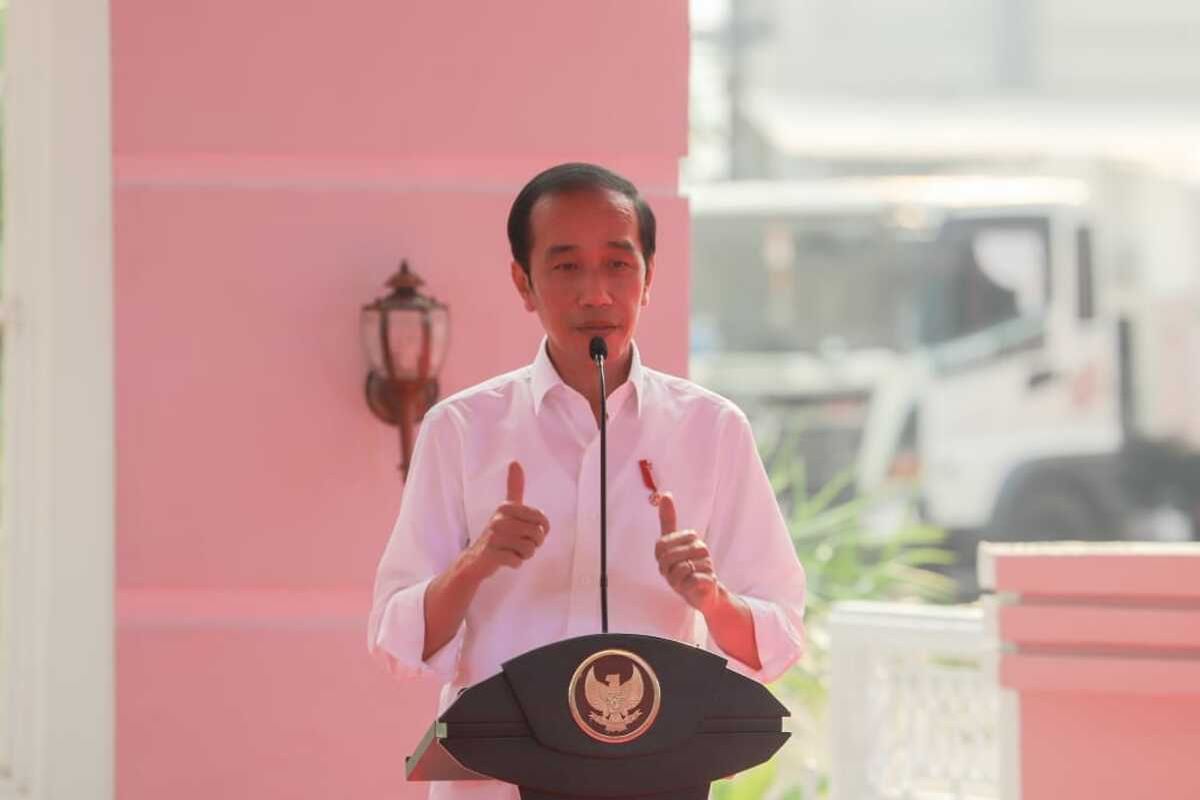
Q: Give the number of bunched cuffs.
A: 2